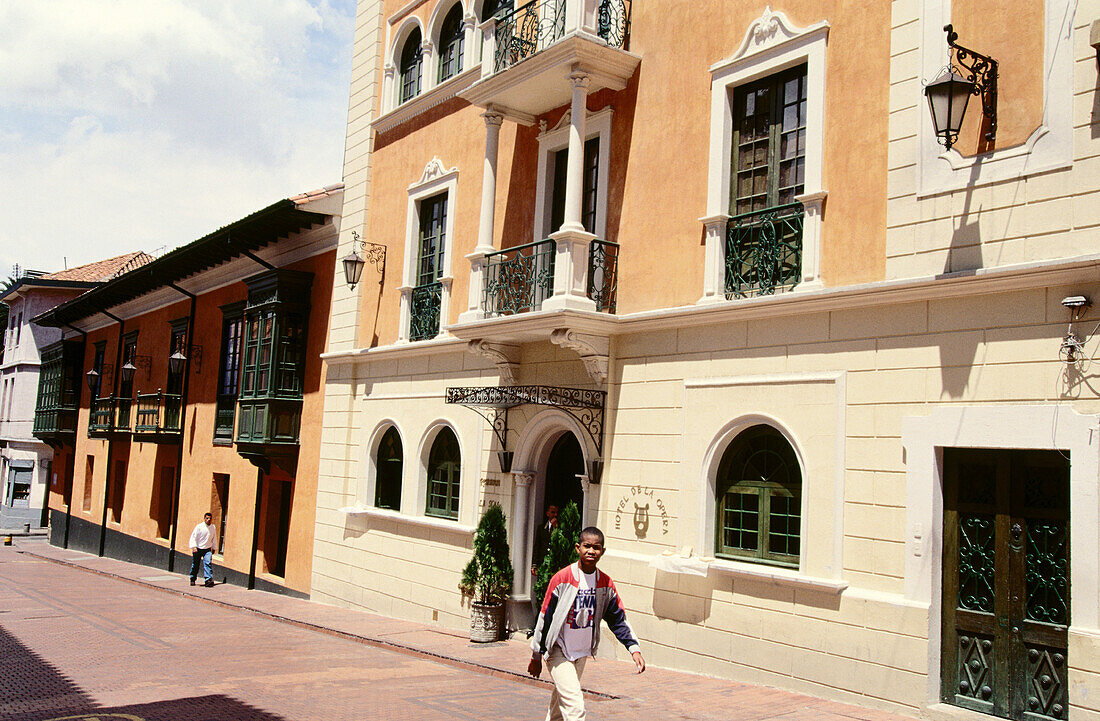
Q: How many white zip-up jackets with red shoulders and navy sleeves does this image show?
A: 1